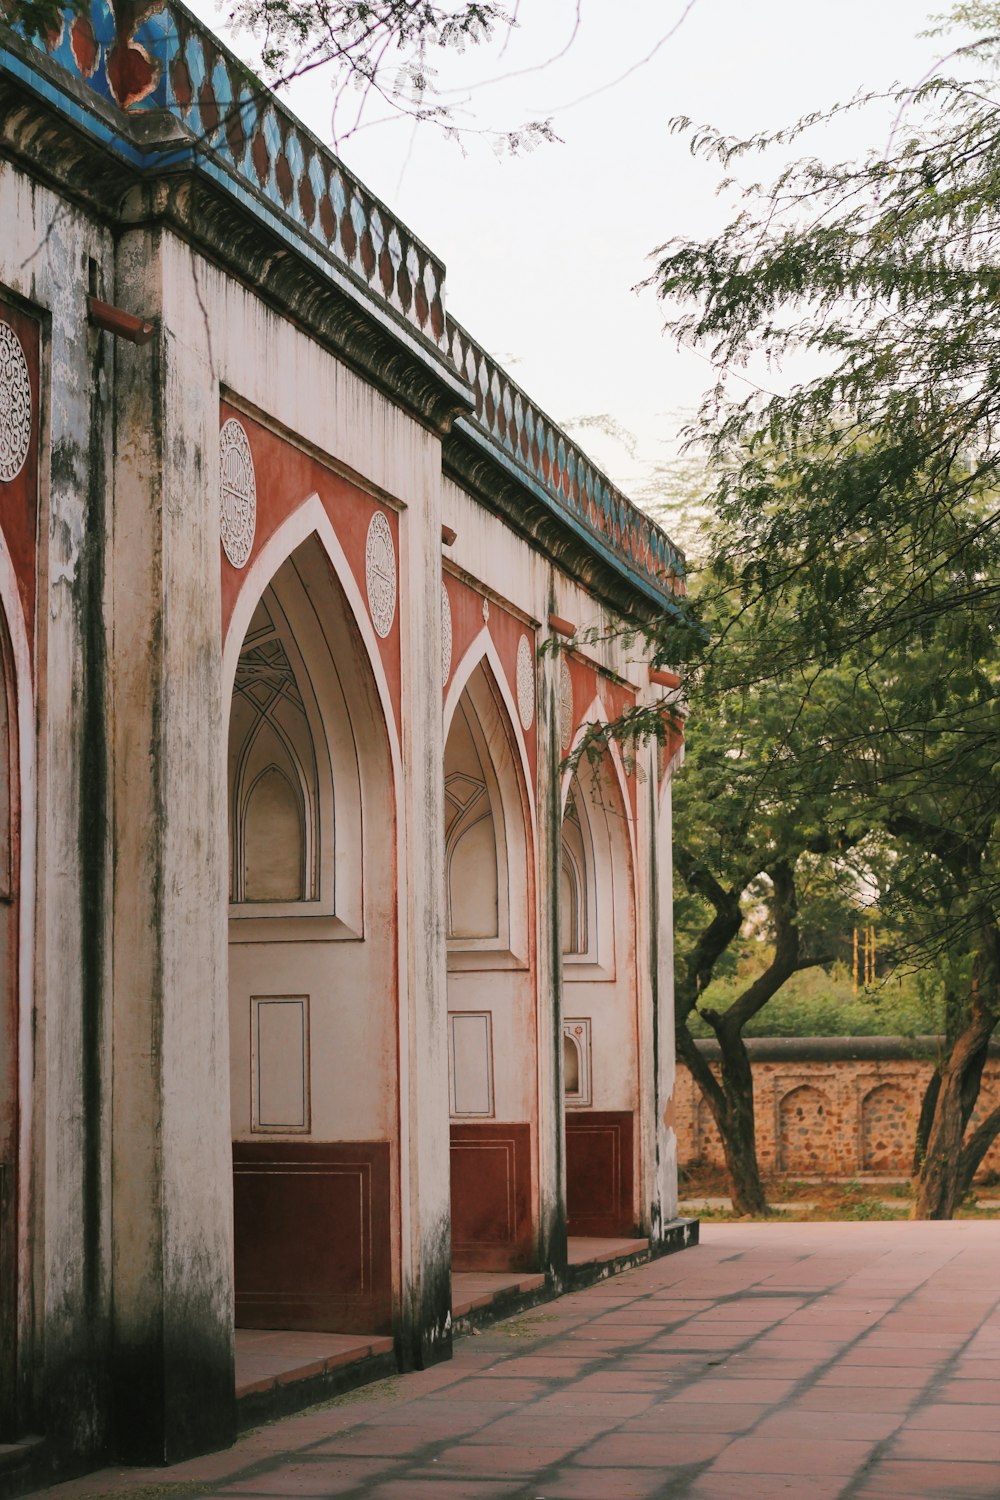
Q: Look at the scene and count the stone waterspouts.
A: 4